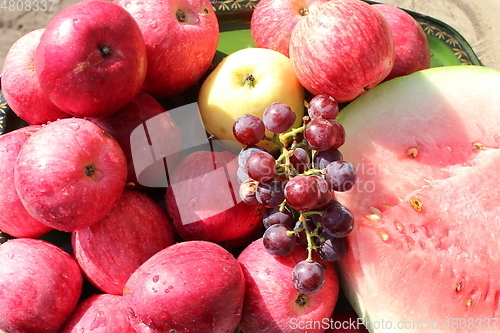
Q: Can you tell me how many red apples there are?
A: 15